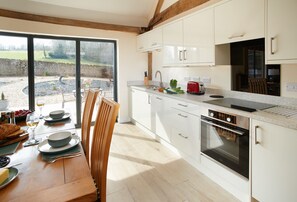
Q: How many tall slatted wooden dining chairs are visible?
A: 2